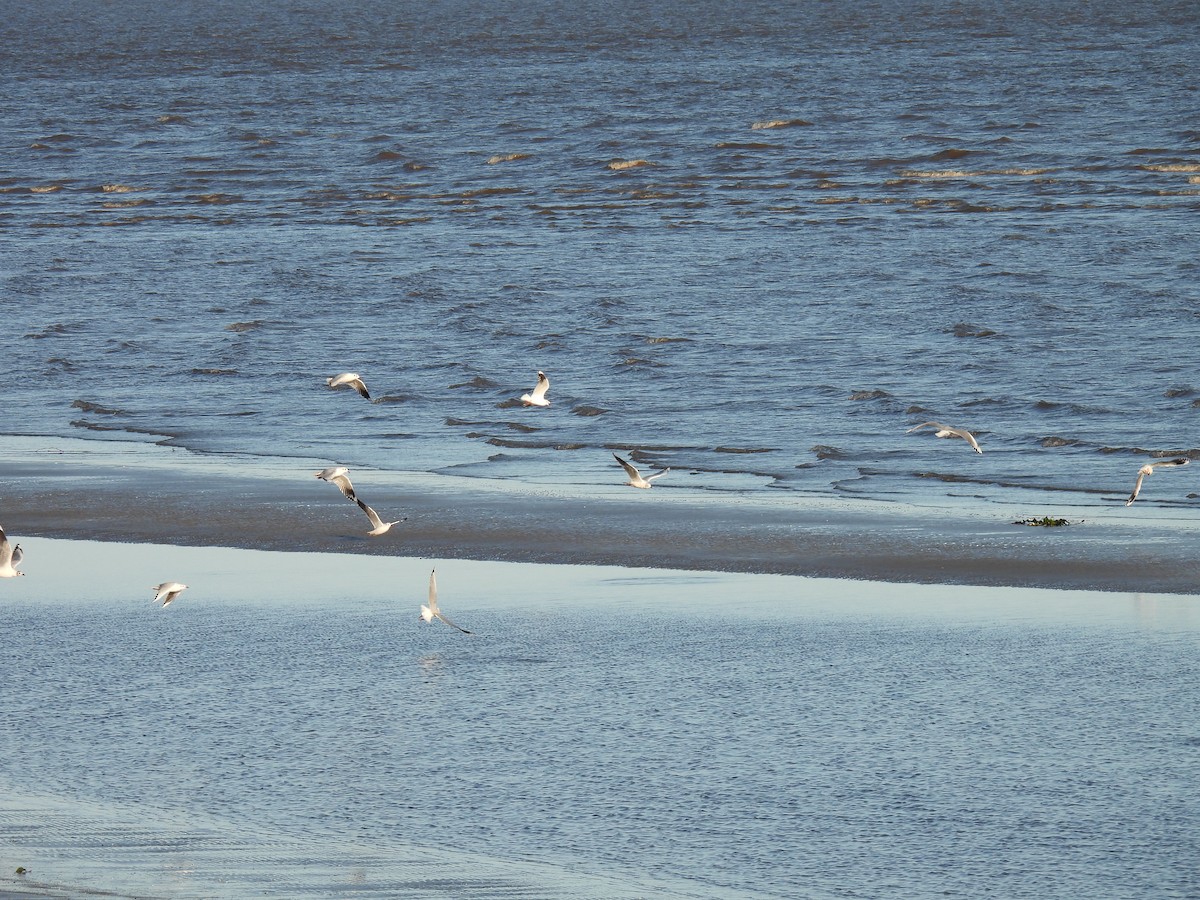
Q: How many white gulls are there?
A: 10